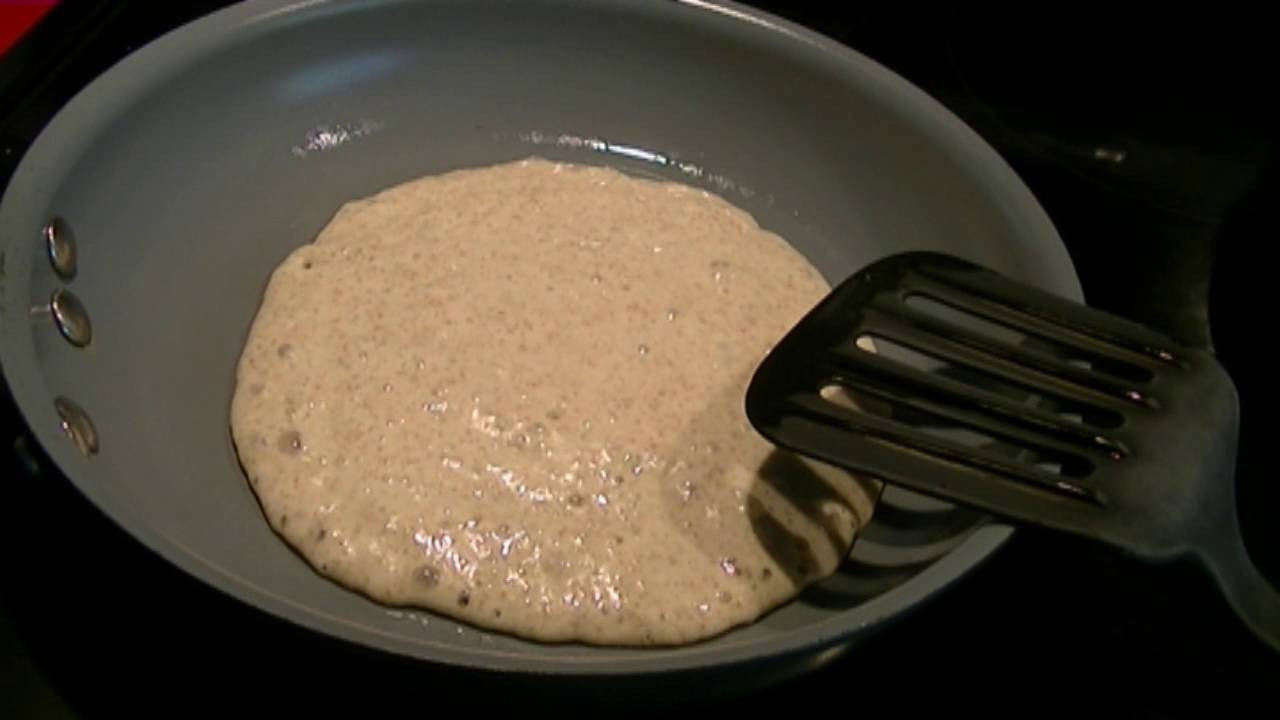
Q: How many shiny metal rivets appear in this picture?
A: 3